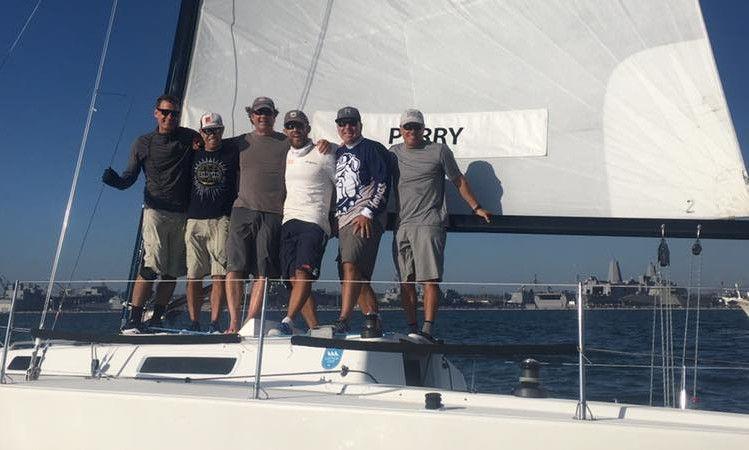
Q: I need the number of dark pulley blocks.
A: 2